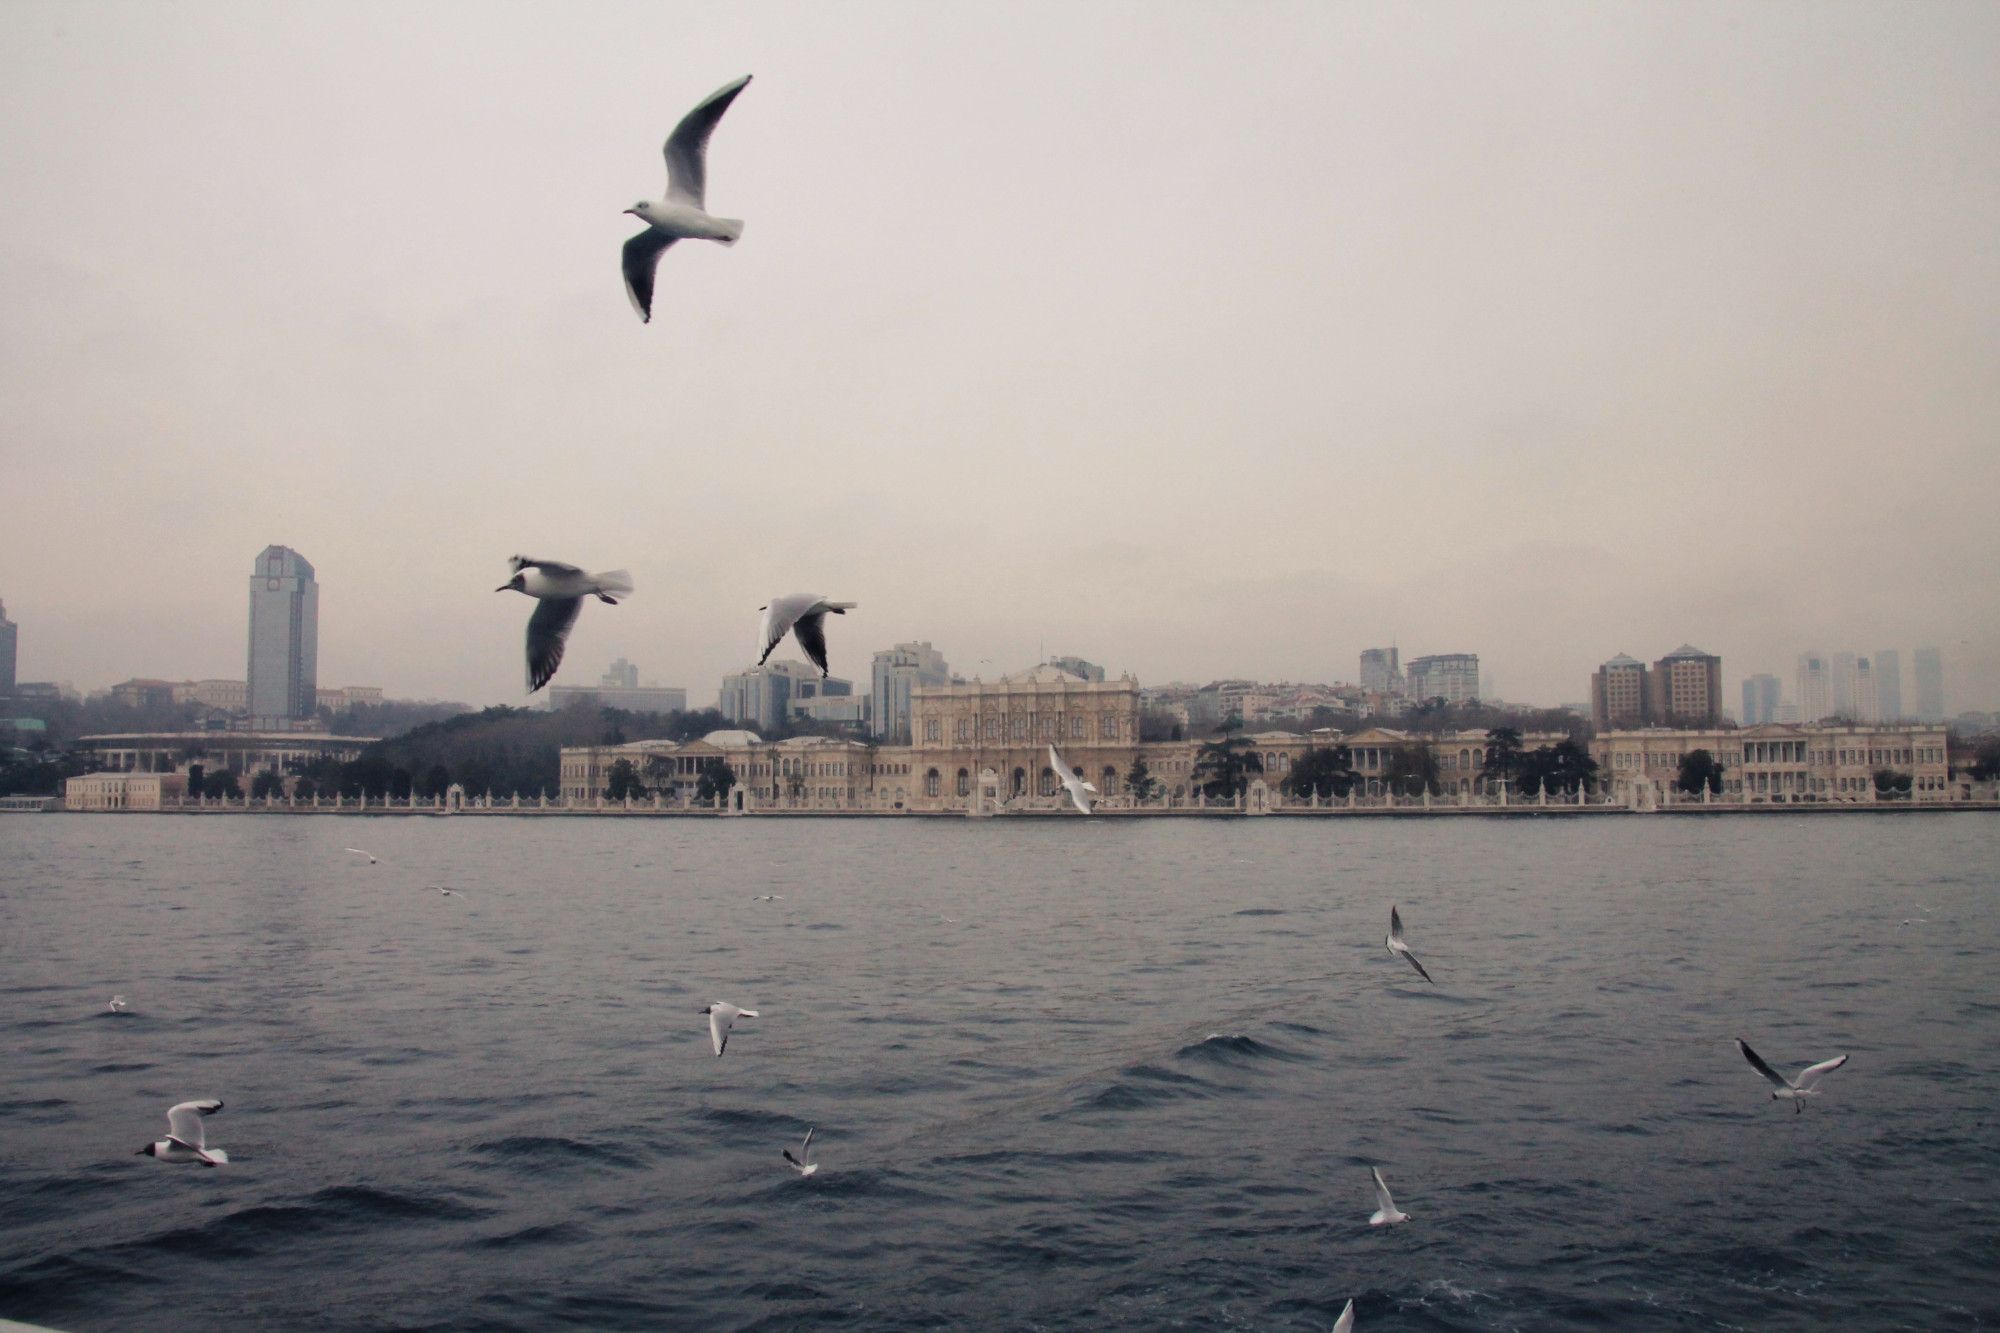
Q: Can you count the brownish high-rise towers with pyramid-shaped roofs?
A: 2